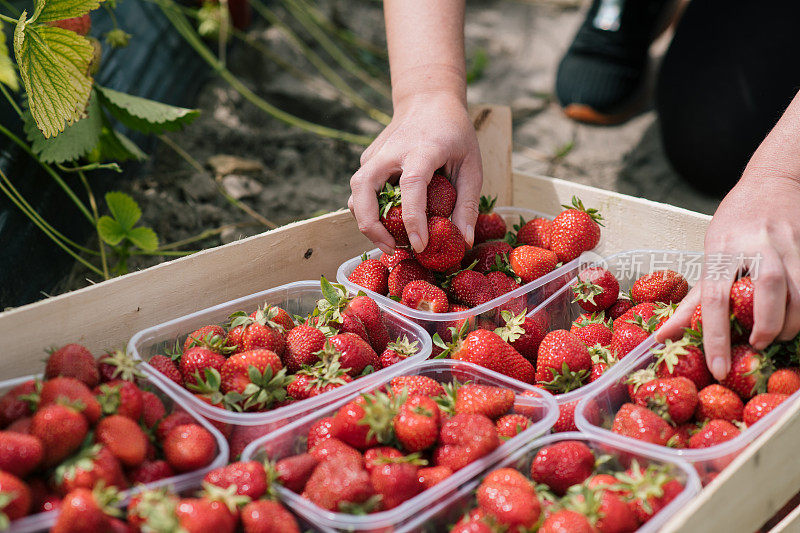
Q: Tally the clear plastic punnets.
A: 8